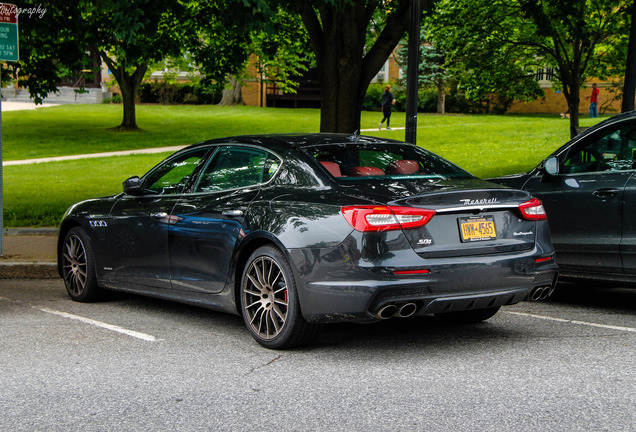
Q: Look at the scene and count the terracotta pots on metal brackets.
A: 0